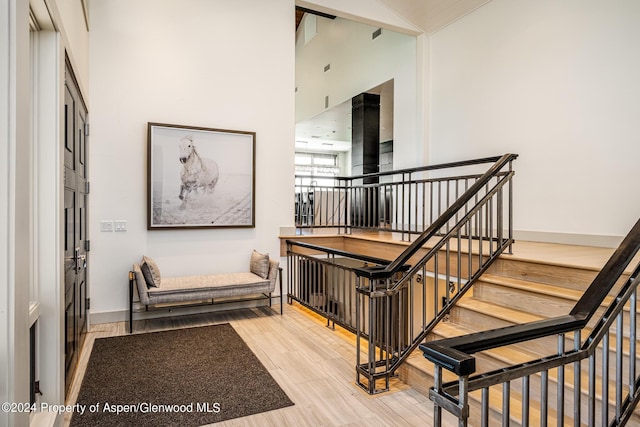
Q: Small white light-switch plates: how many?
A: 2